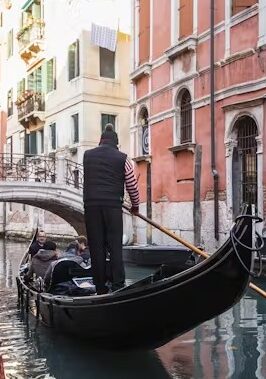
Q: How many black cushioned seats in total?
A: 1